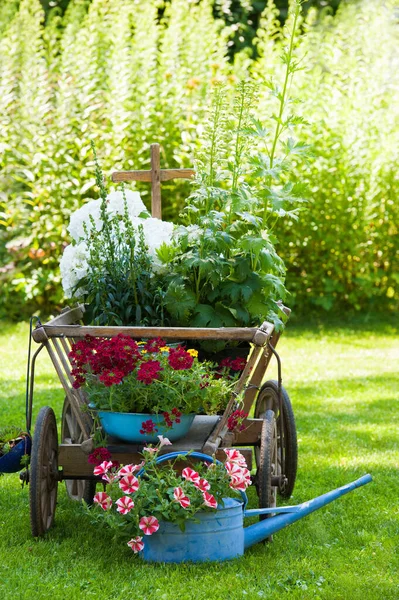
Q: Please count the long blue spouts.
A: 1